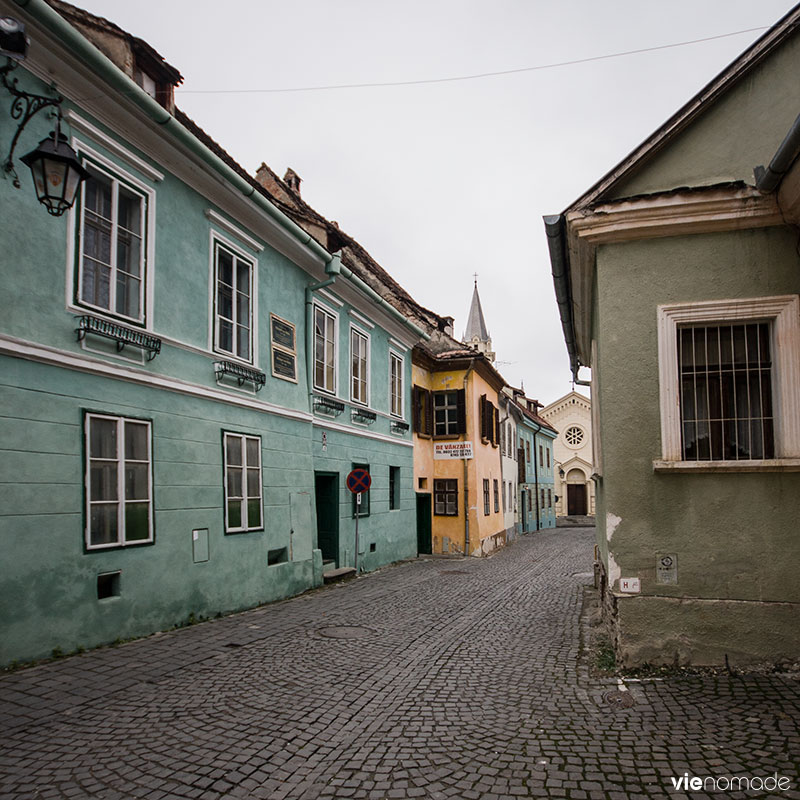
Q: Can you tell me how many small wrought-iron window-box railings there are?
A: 5